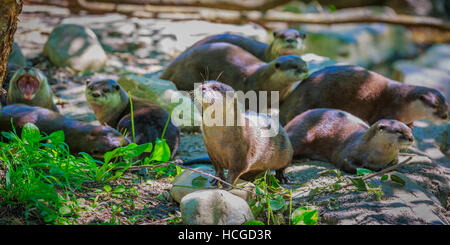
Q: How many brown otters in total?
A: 8